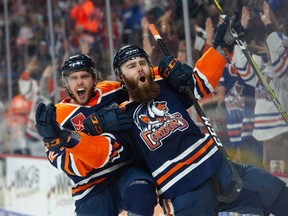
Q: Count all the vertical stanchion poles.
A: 4